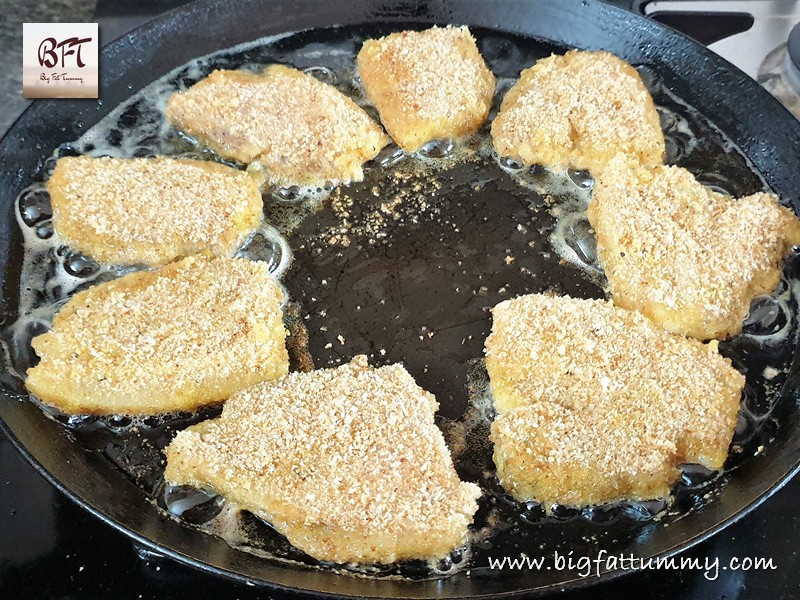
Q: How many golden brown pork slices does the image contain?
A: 8